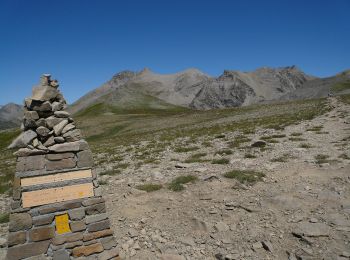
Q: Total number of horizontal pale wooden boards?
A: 2